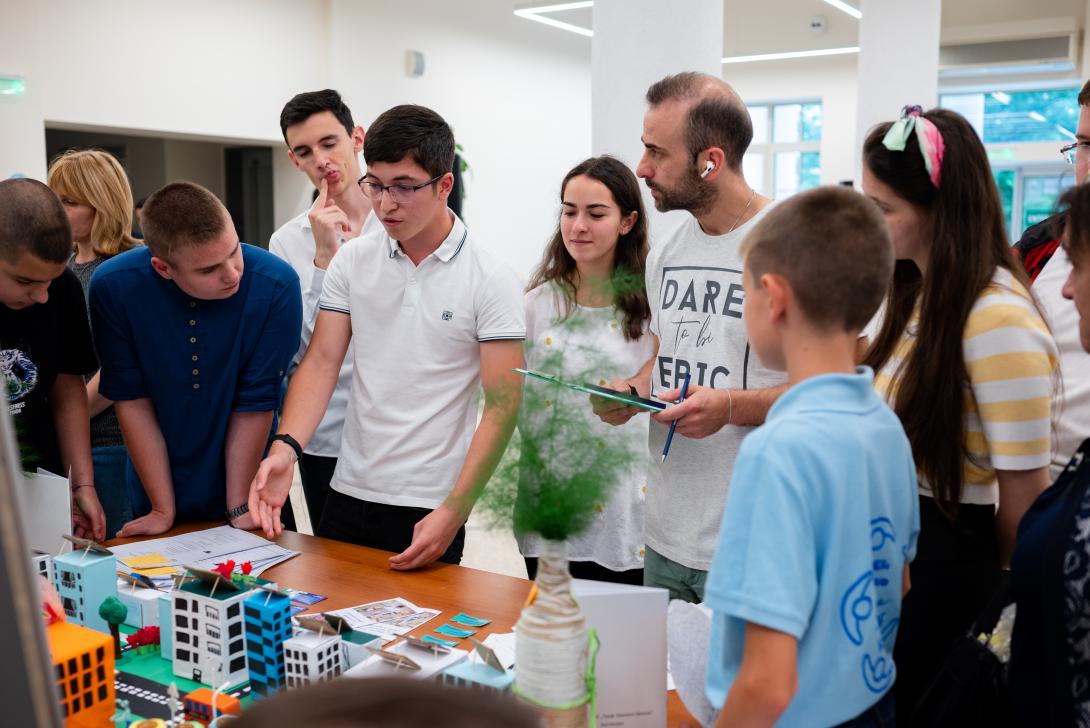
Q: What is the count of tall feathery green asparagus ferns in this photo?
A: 1